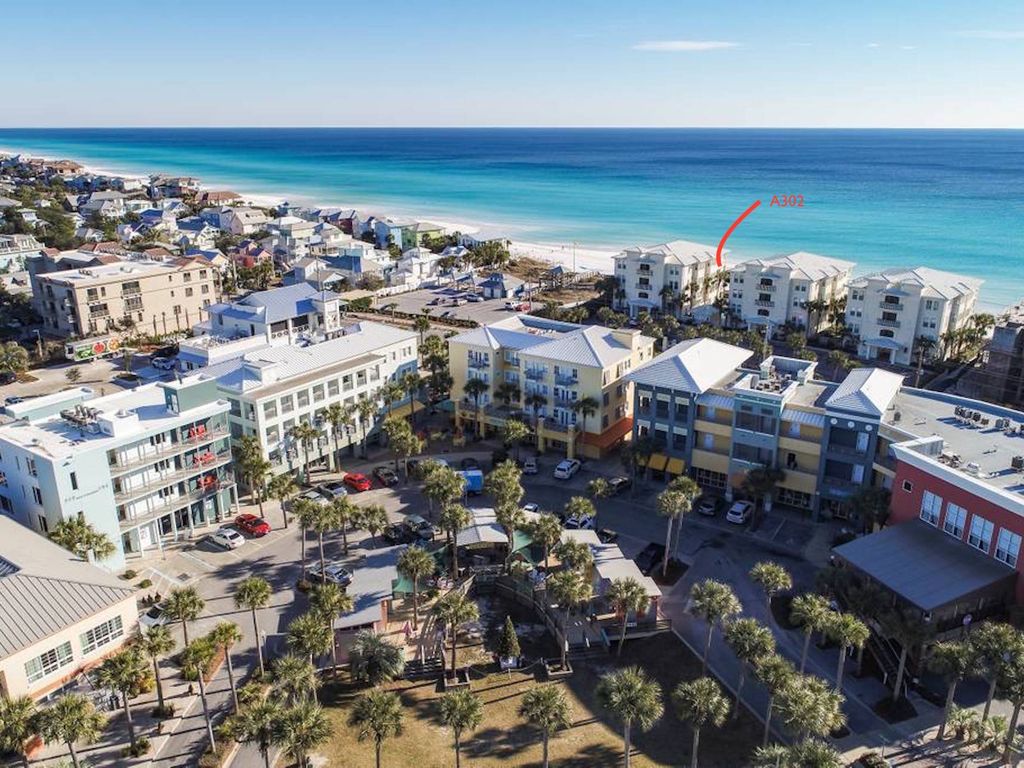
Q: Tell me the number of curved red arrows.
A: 1